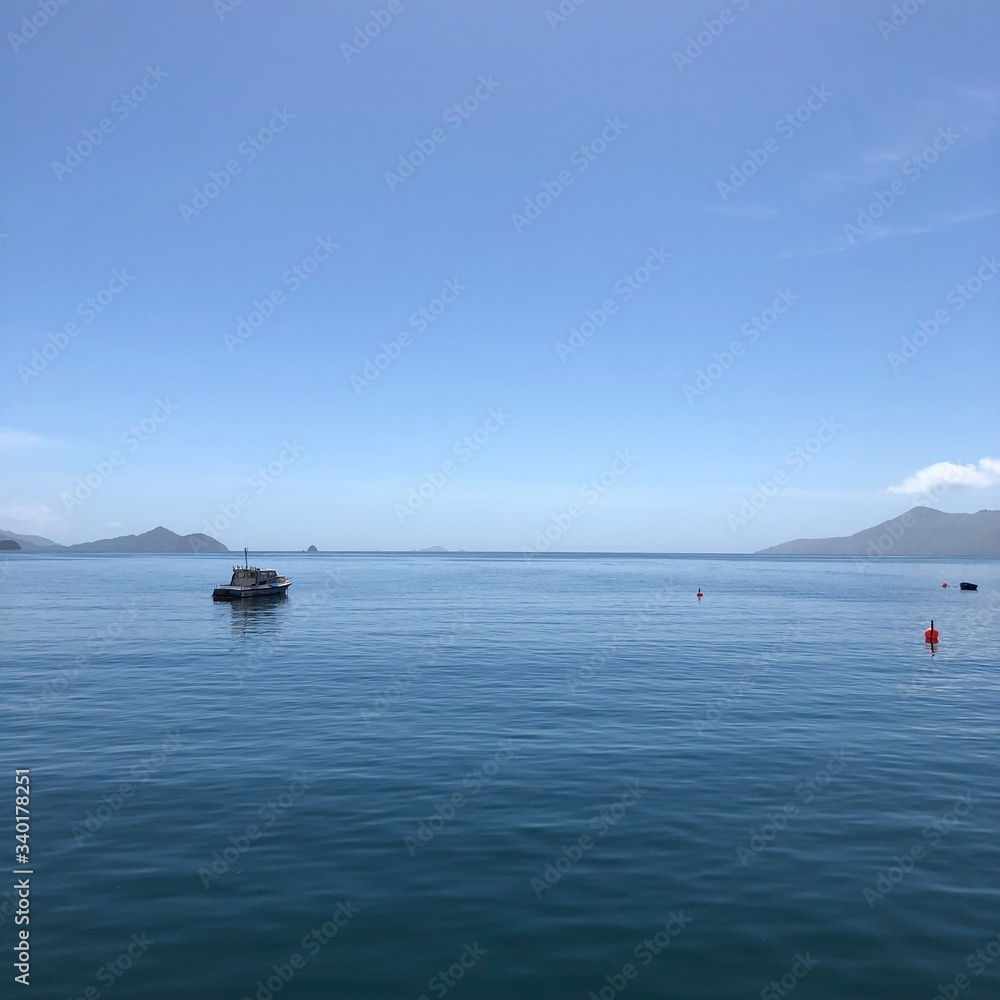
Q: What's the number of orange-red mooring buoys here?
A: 3